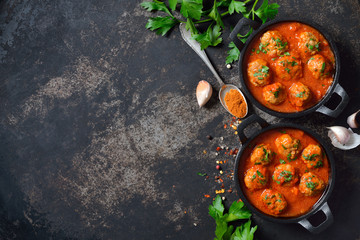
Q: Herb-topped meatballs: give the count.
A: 14